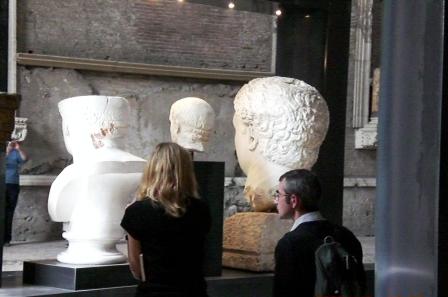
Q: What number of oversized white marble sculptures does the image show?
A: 3